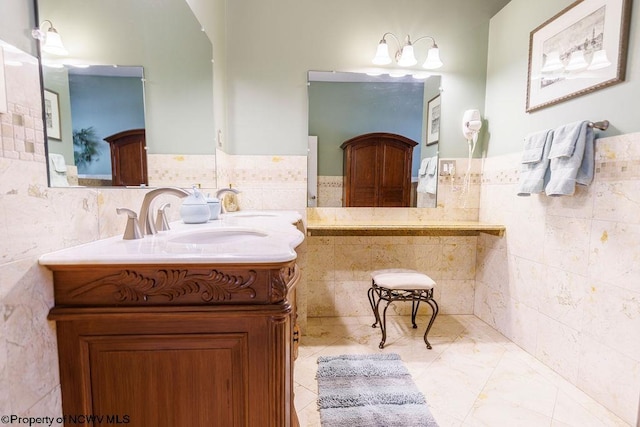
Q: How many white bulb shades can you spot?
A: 4